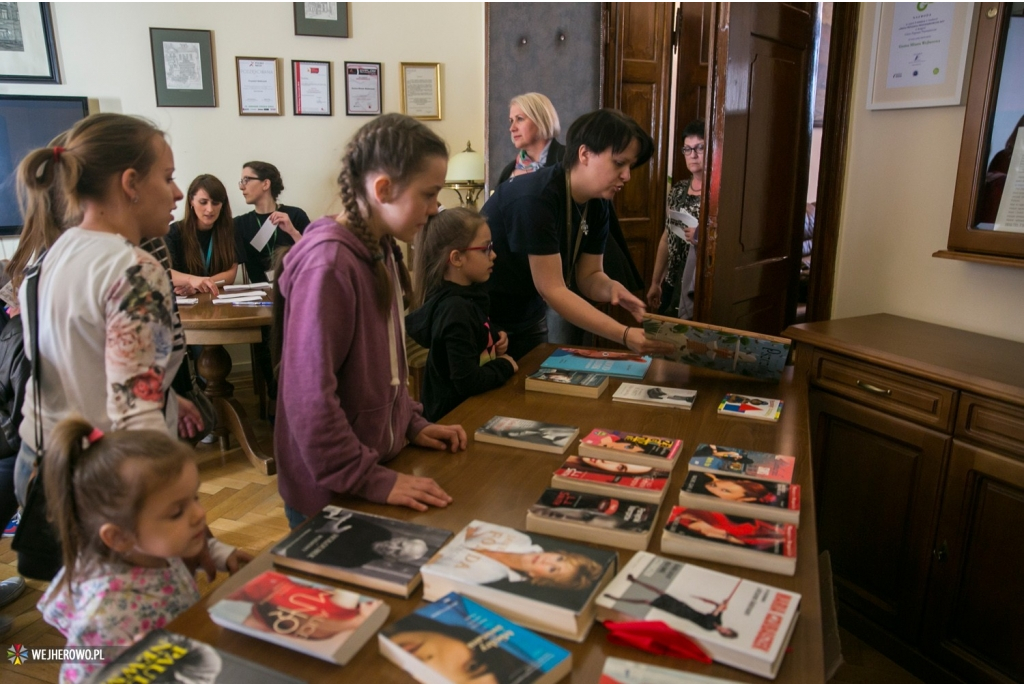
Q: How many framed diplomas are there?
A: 5